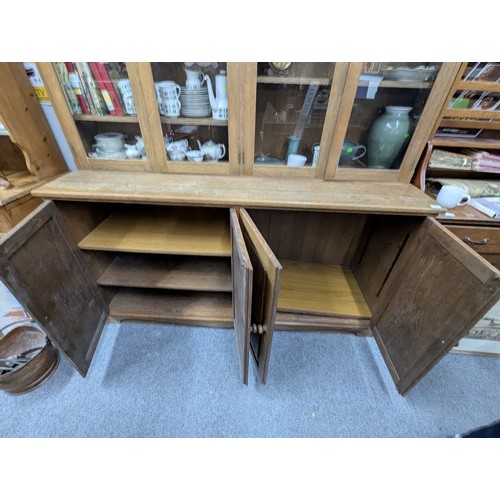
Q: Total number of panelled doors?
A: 4